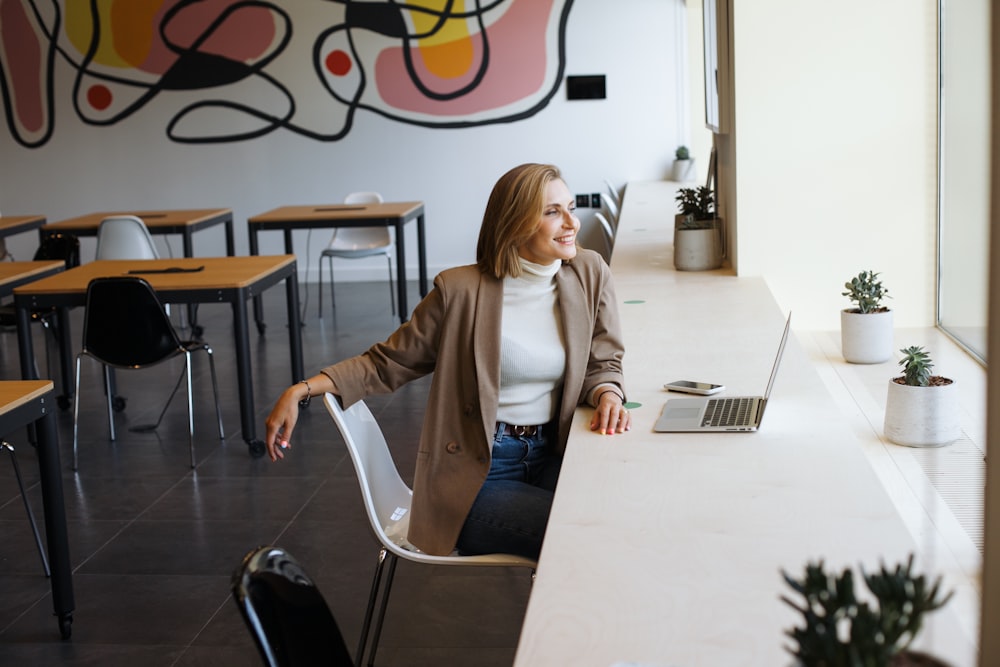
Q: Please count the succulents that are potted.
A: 5